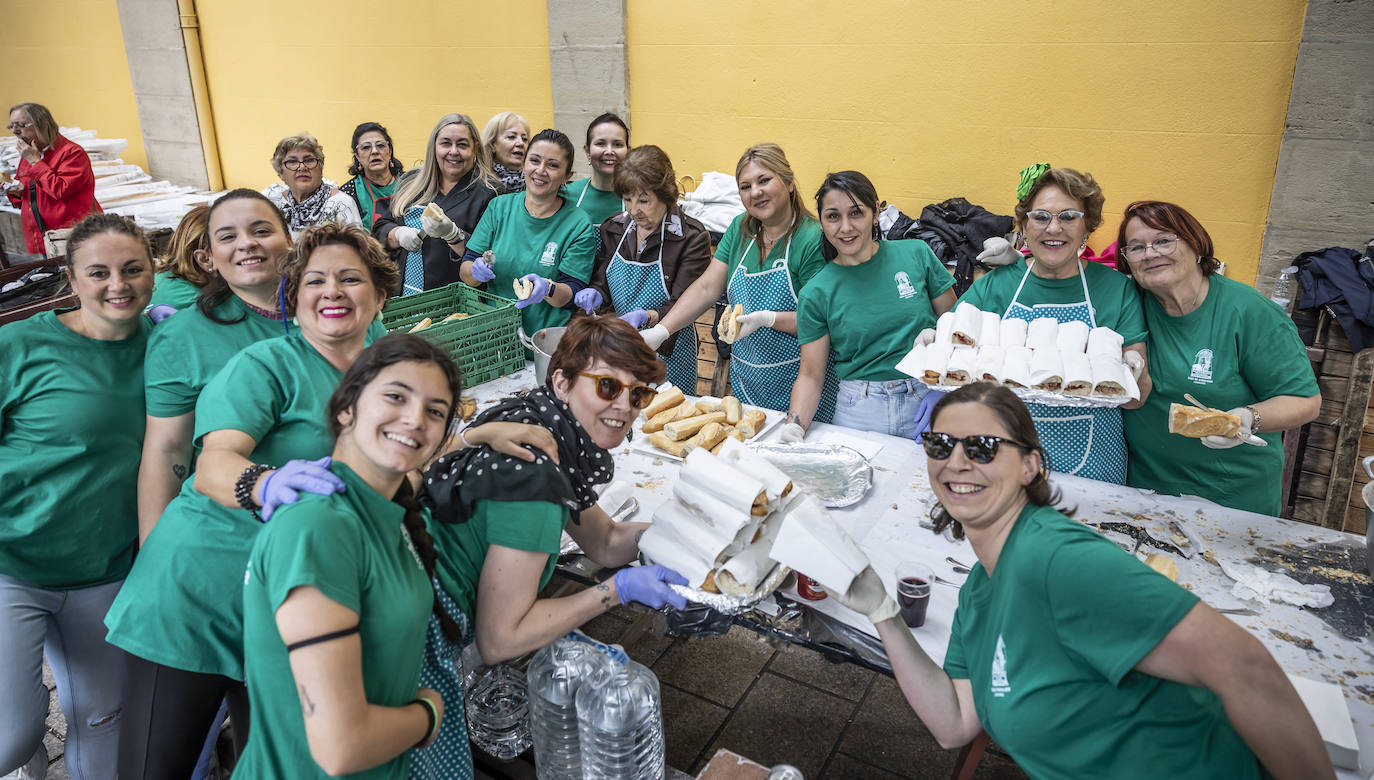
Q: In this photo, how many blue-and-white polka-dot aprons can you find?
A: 6